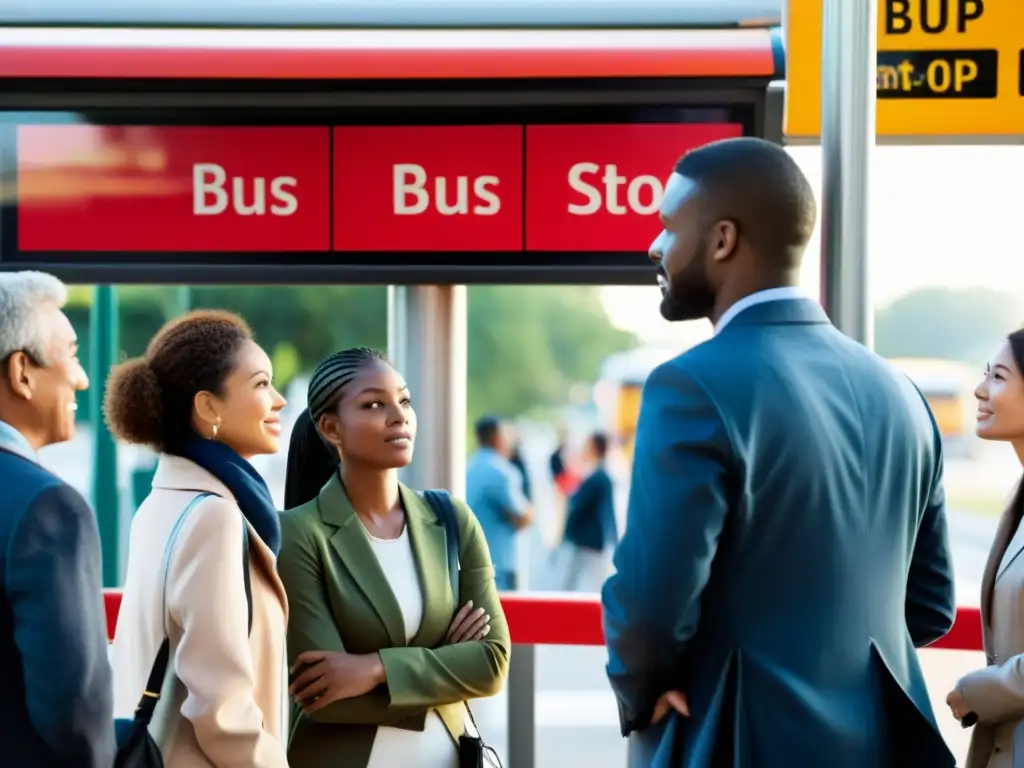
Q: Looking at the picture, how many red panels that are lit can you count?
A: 3